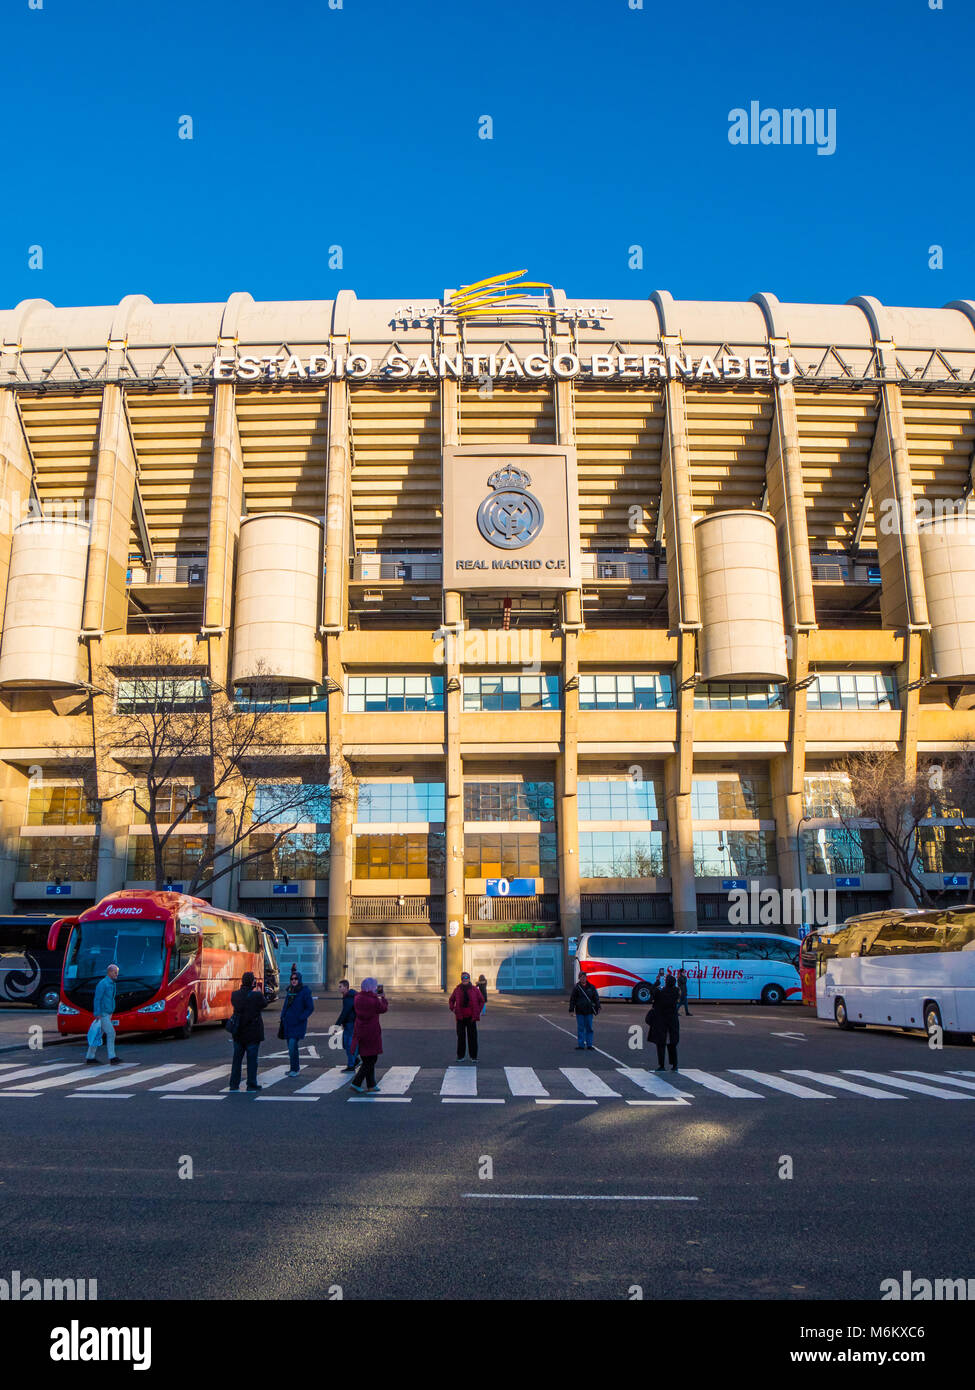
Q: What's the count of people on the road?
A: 10